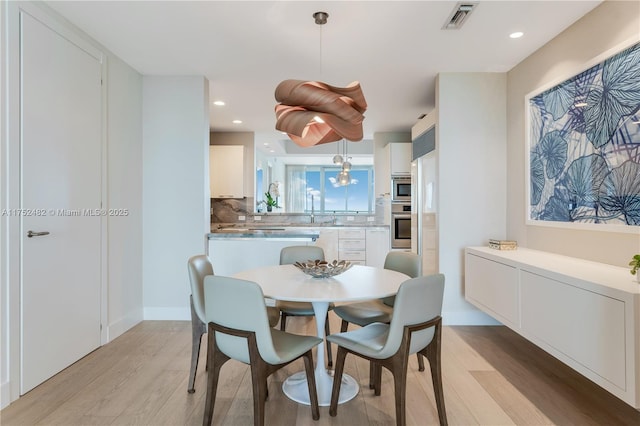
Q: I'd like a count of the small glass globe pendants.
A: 3